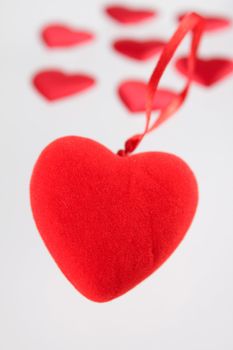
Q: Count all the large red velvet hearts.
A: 1